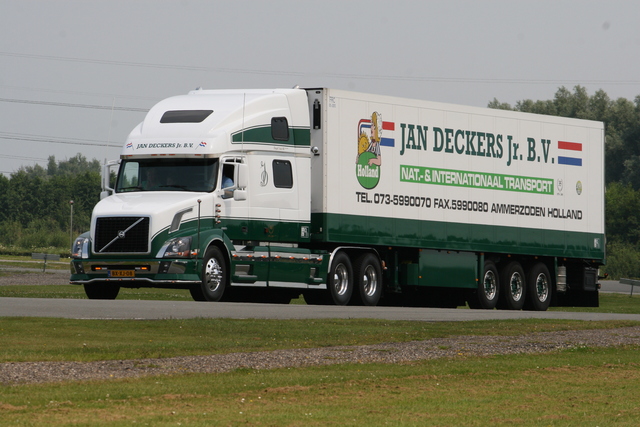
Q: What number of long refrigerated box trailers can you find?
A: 1